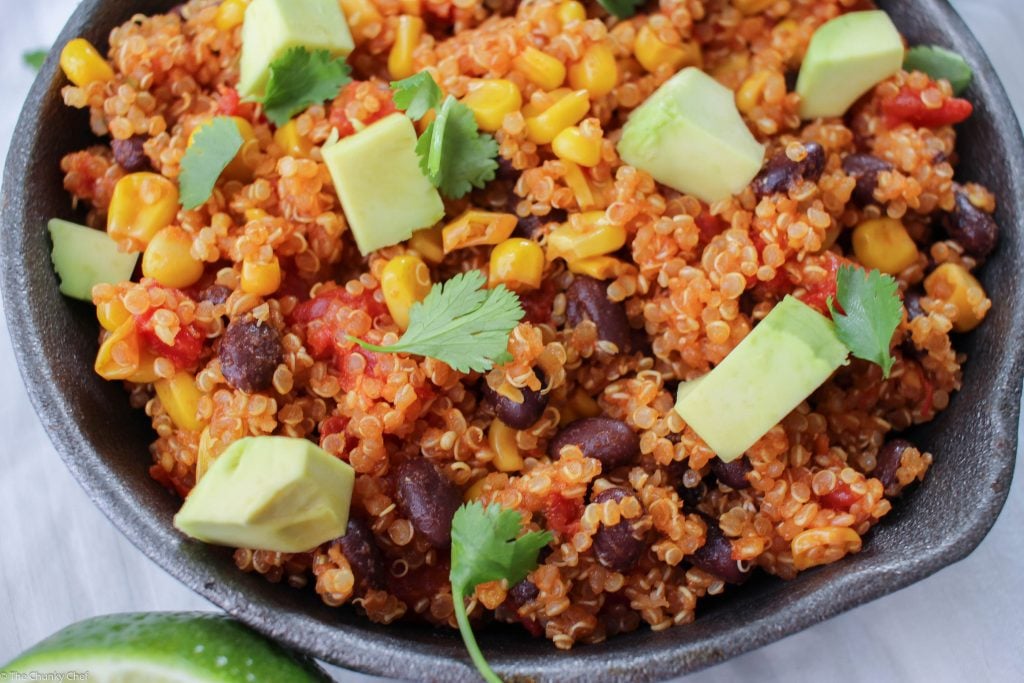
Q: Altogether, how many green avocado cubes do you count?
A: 7